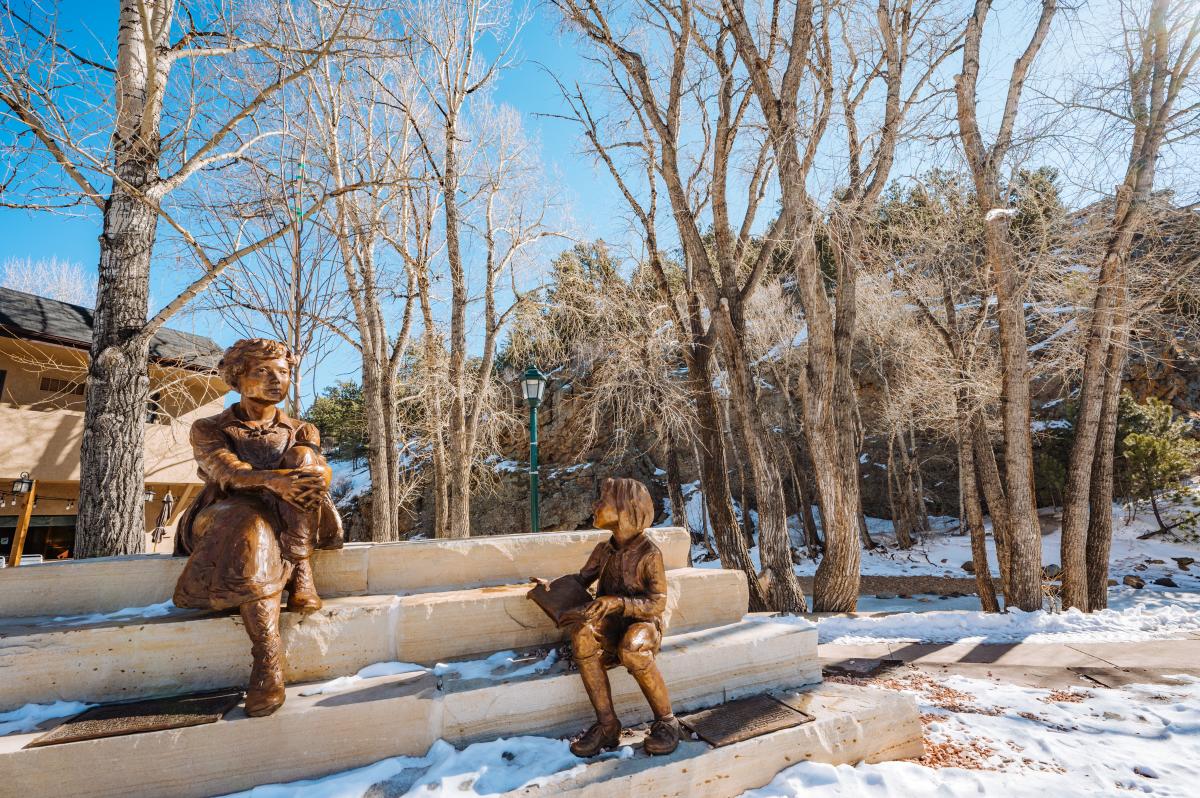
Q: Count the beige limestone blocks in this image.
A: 7